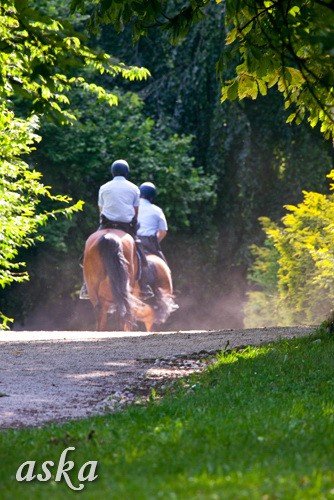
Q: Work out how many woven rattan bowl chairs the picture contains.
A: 0